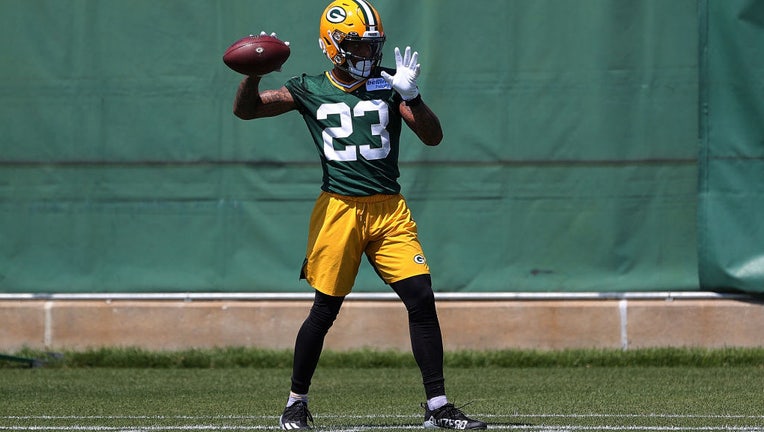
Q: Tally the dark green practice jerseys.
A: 1